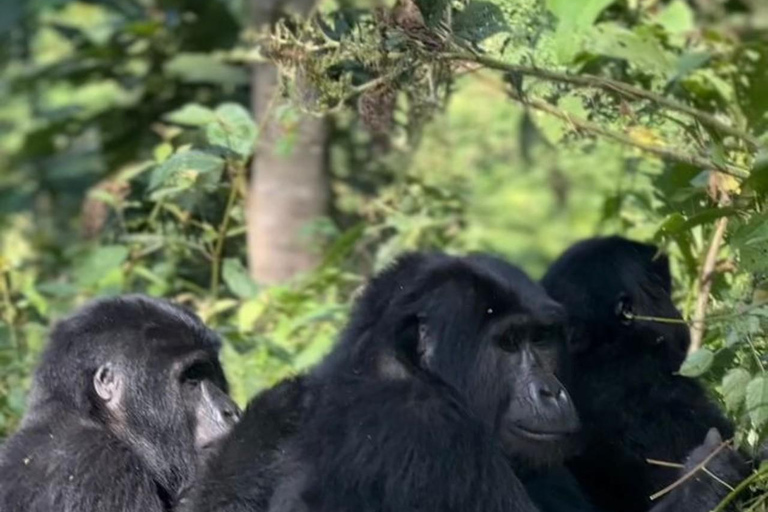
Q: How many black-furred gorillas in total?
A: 3